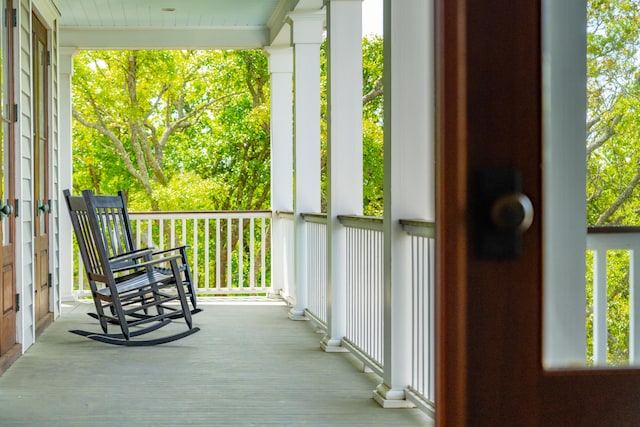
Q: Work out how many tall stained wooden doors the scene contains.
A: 3